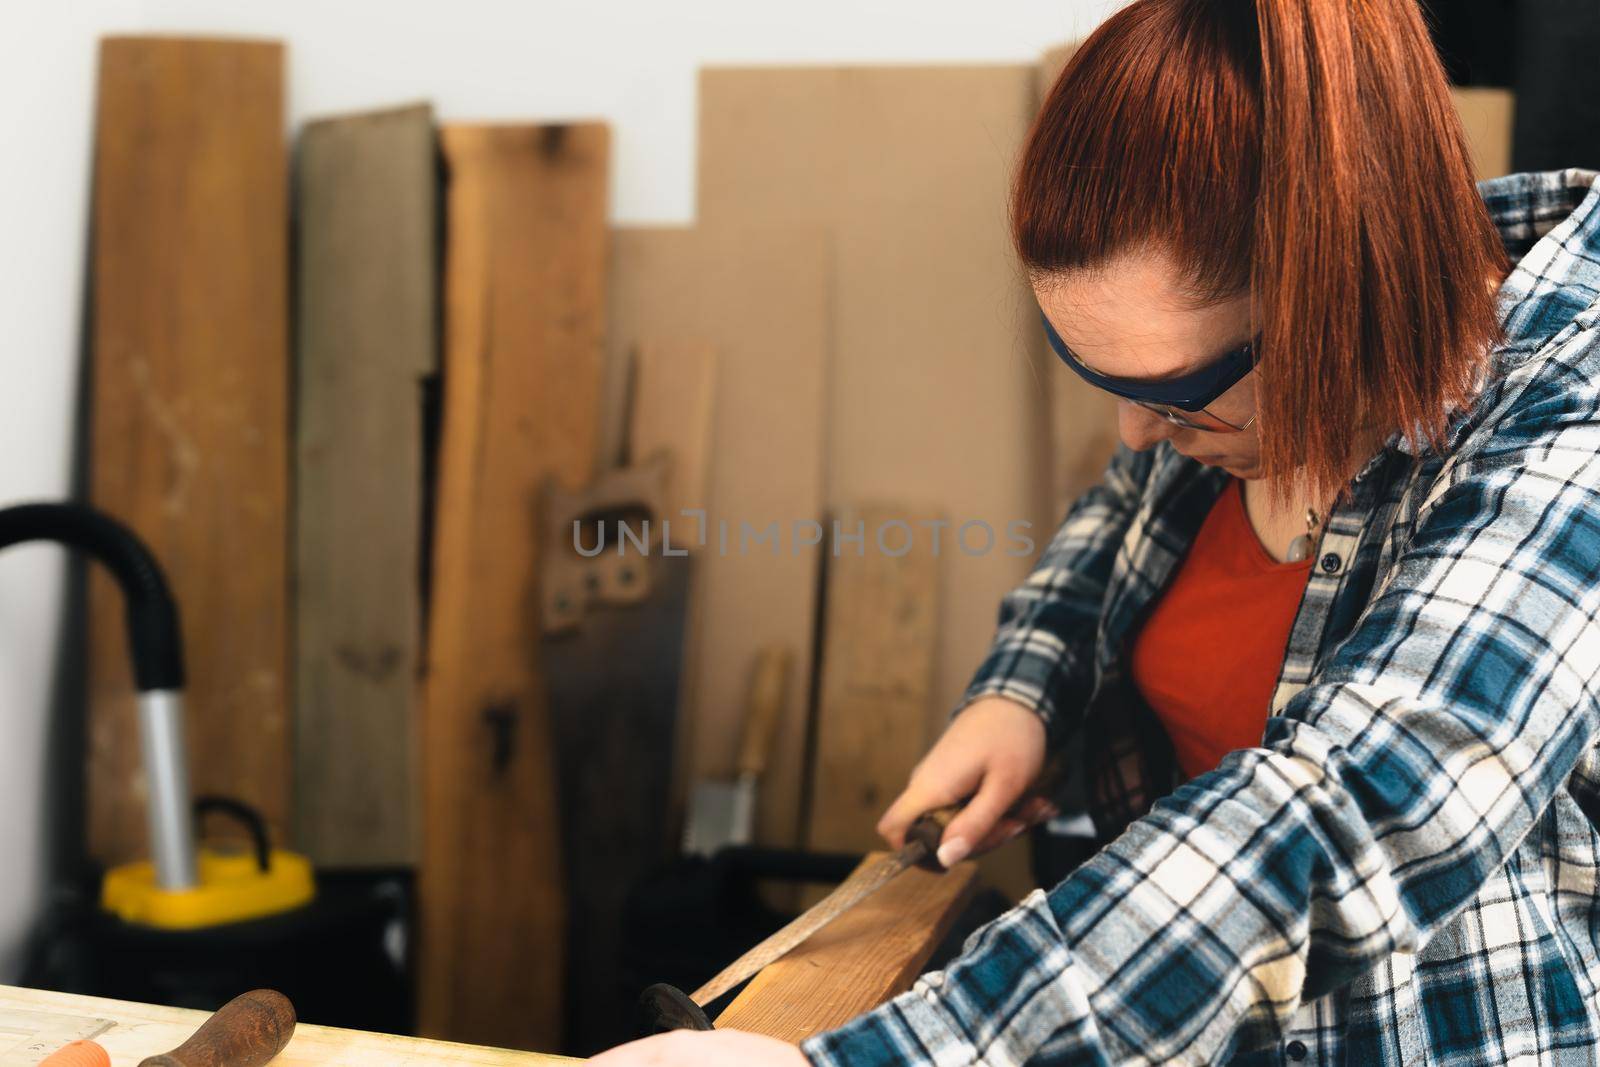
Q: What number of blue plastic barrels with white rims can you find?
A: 0